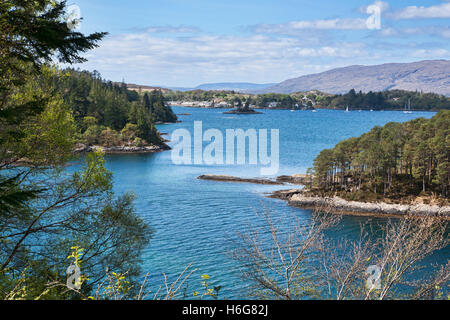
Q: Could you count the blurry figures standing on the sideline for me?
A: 0